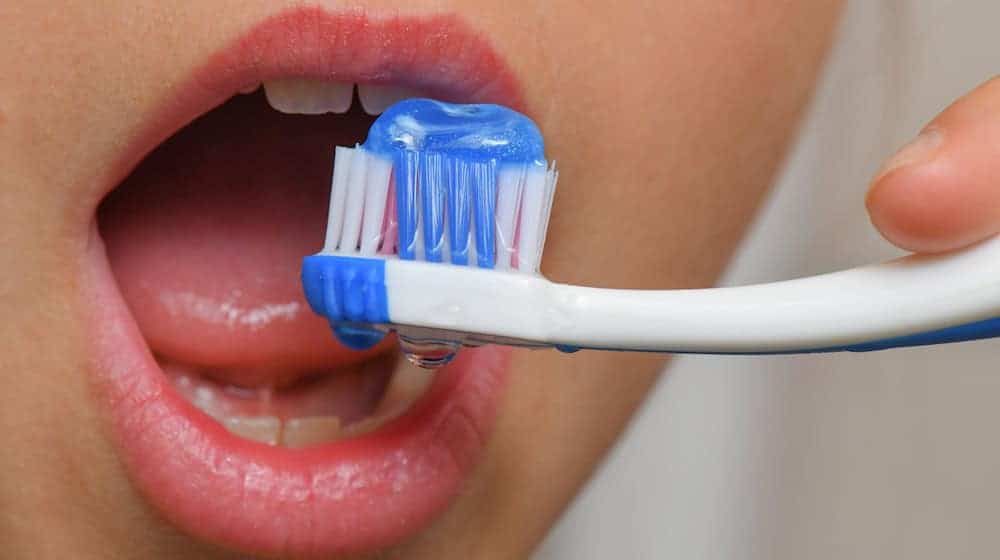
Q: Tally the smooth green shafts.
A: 0